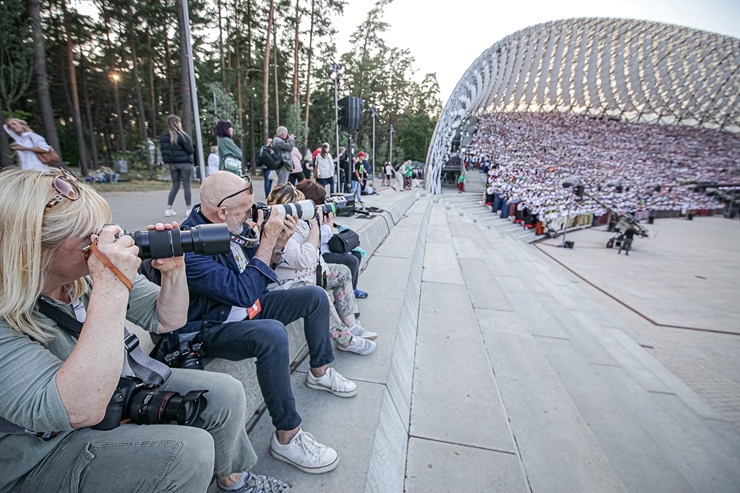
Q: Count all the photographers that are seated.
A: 4